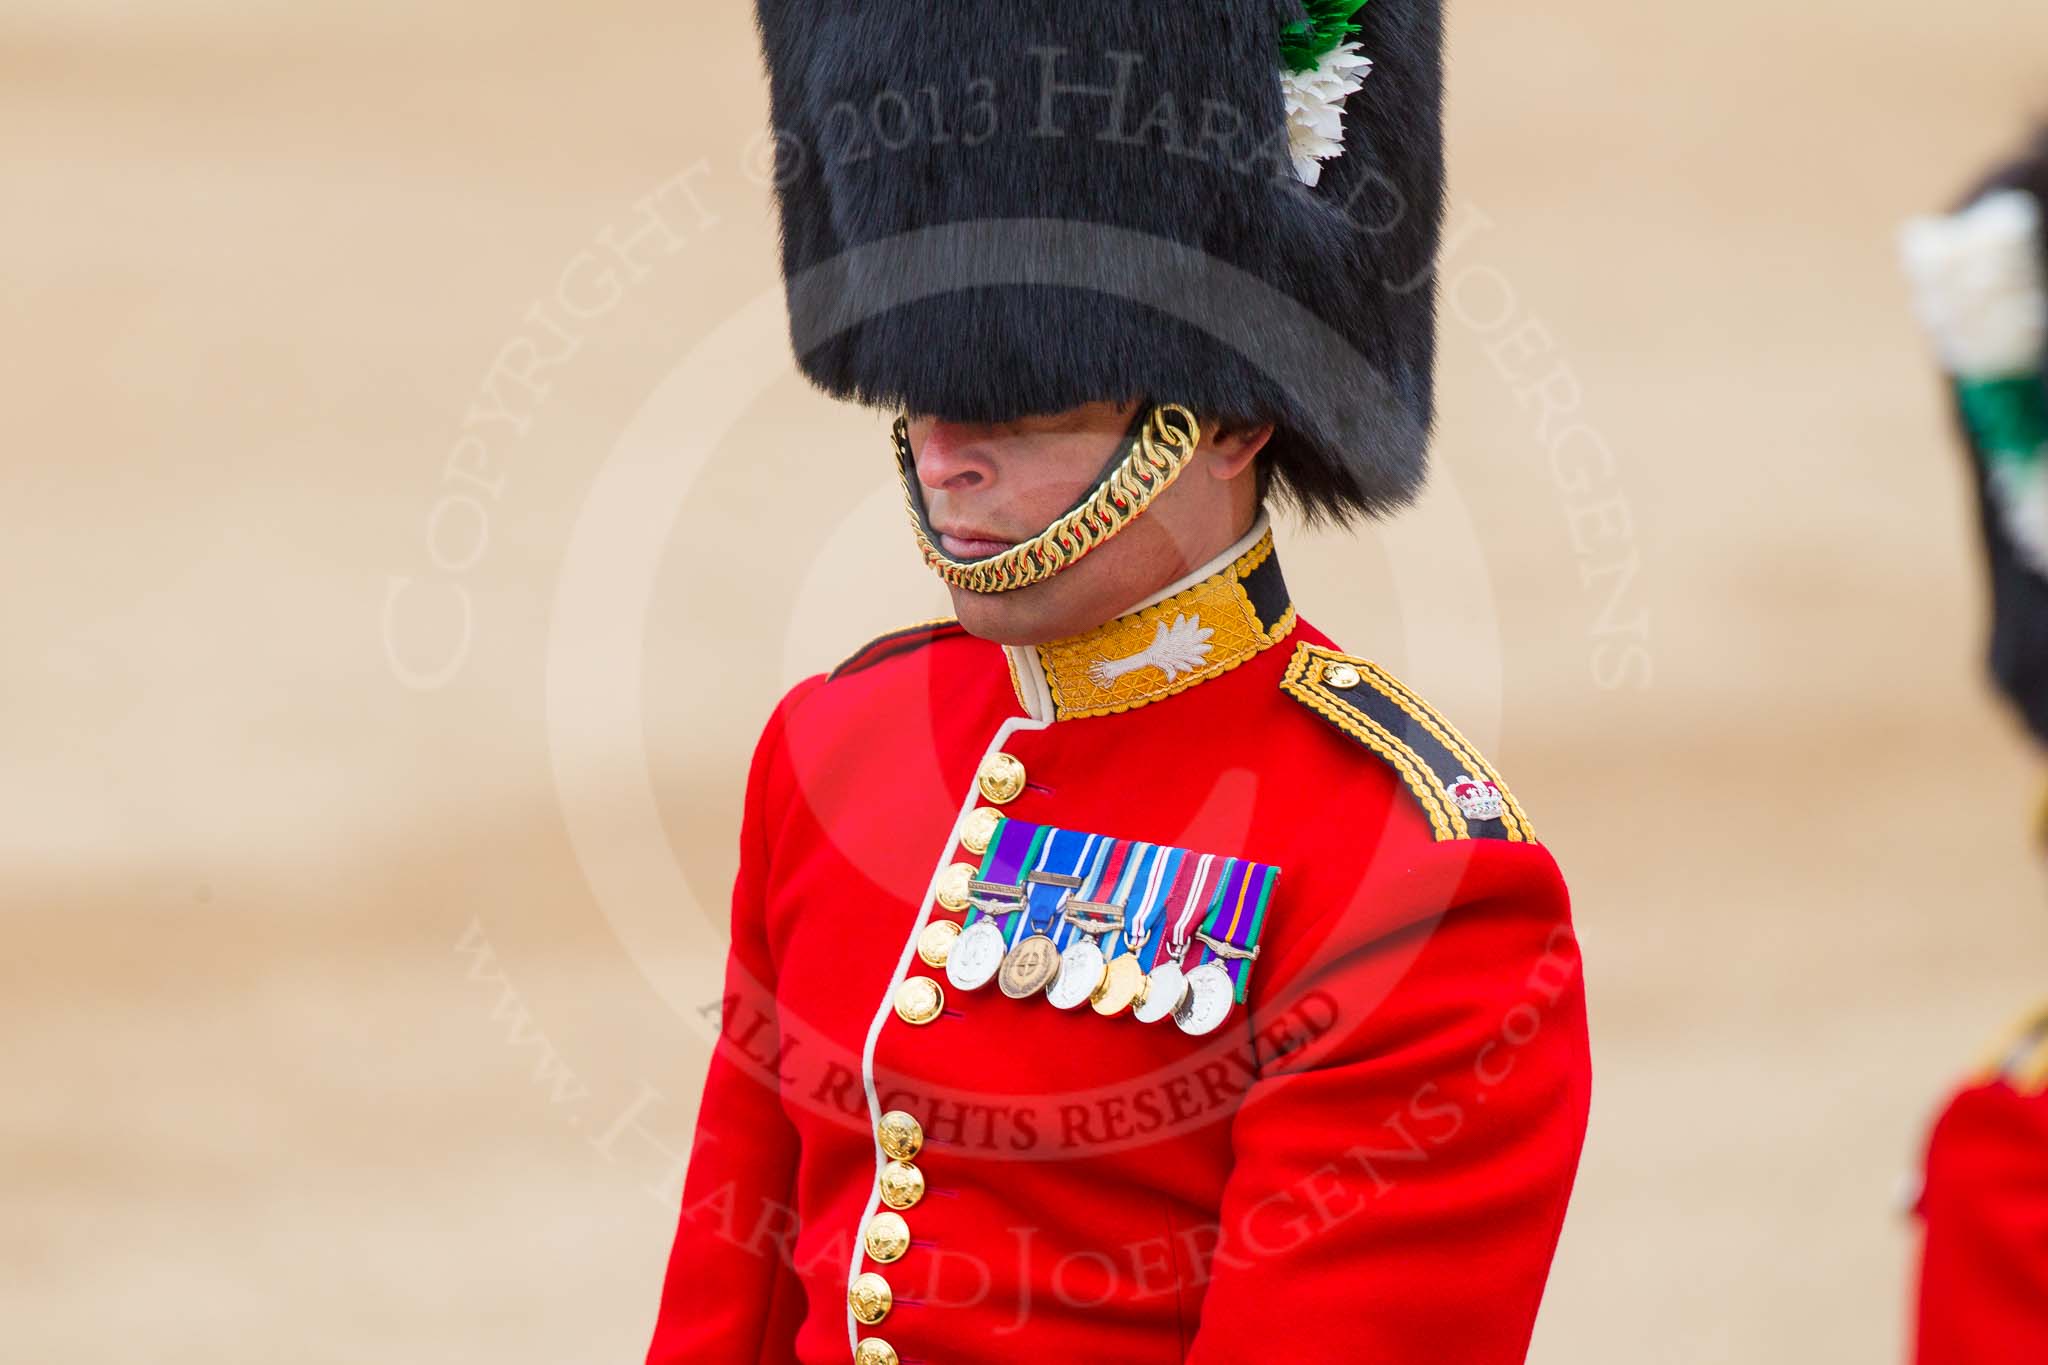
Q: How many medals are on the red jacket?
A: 6